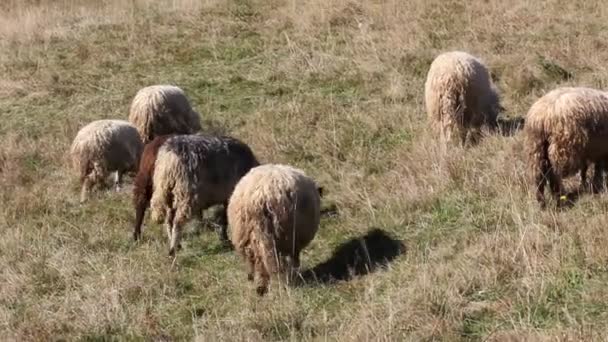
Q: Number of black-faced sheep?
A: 0